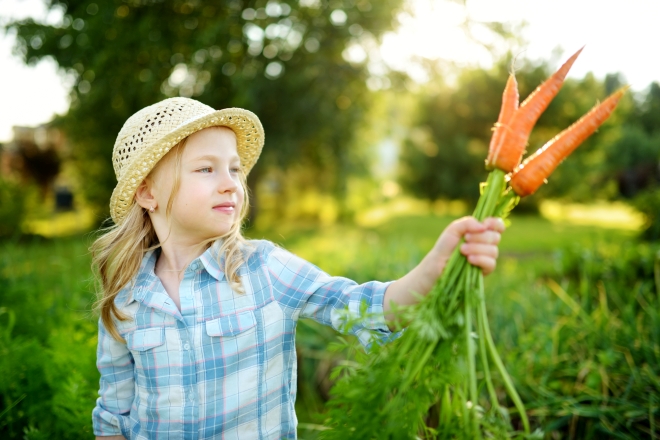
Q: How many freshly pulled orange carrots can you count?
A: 3